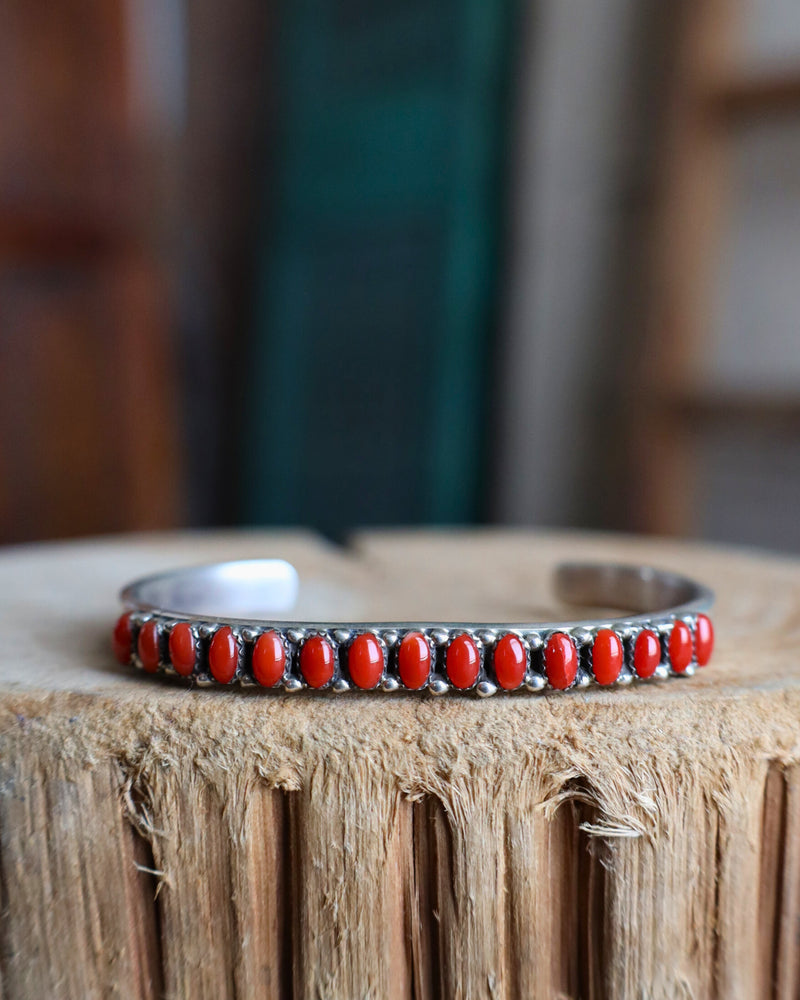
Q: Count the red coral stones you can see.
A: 15